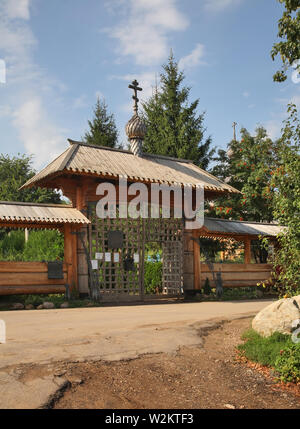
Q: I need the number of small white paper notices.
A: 5